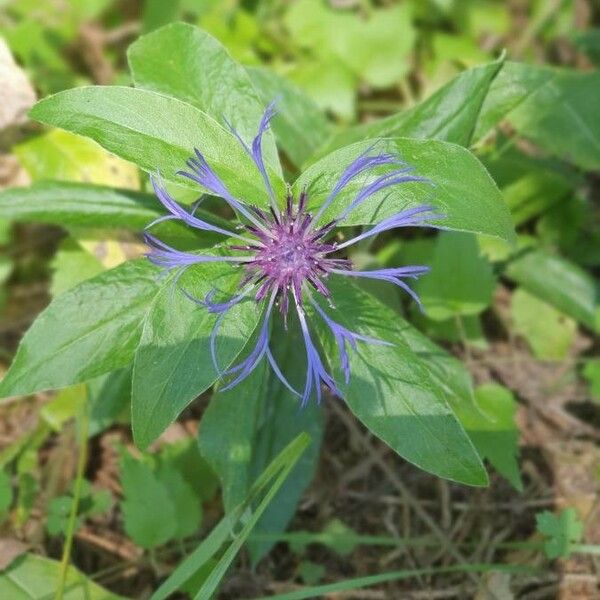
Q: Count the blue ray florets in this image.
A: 12